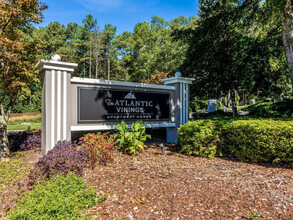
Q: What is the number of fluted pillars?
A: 2